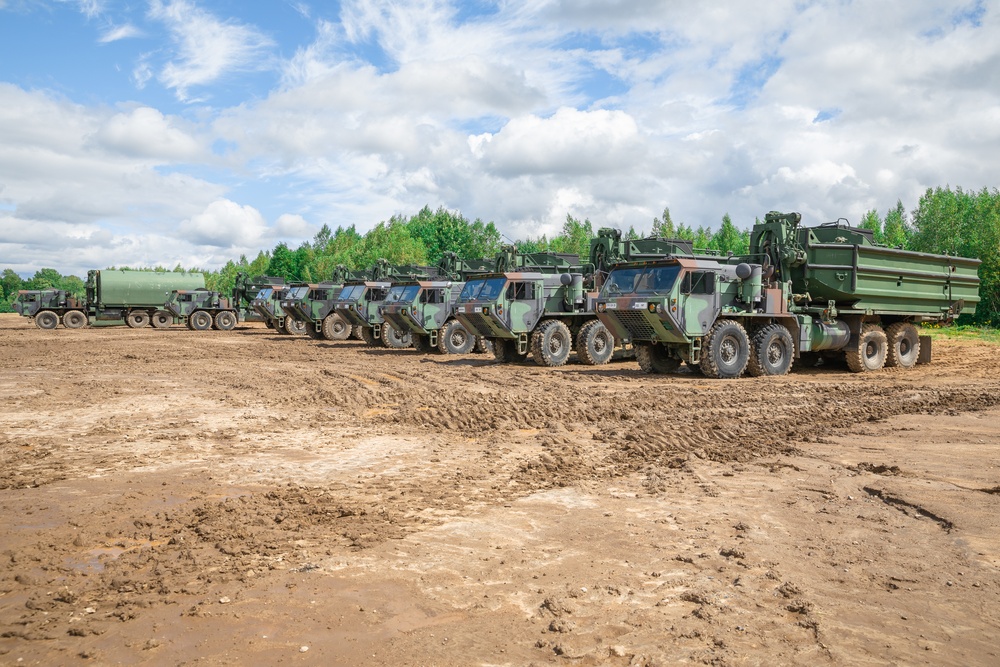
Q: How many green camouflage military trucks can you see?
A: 8